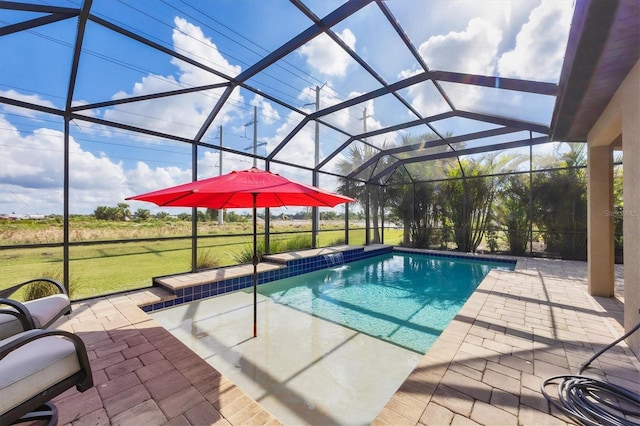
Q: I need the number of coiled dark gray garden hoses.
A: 1